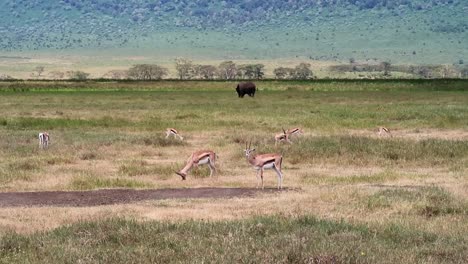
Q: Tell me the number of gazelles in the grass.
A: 7